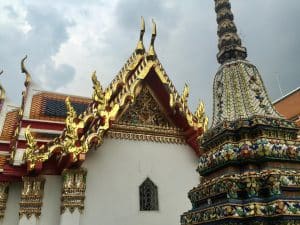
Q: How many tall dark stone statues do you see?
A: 0